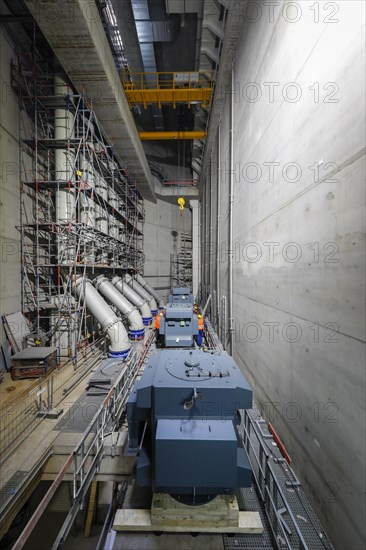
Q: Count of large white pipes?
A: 5